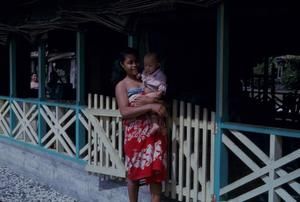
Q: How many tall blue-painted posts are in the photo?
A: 5